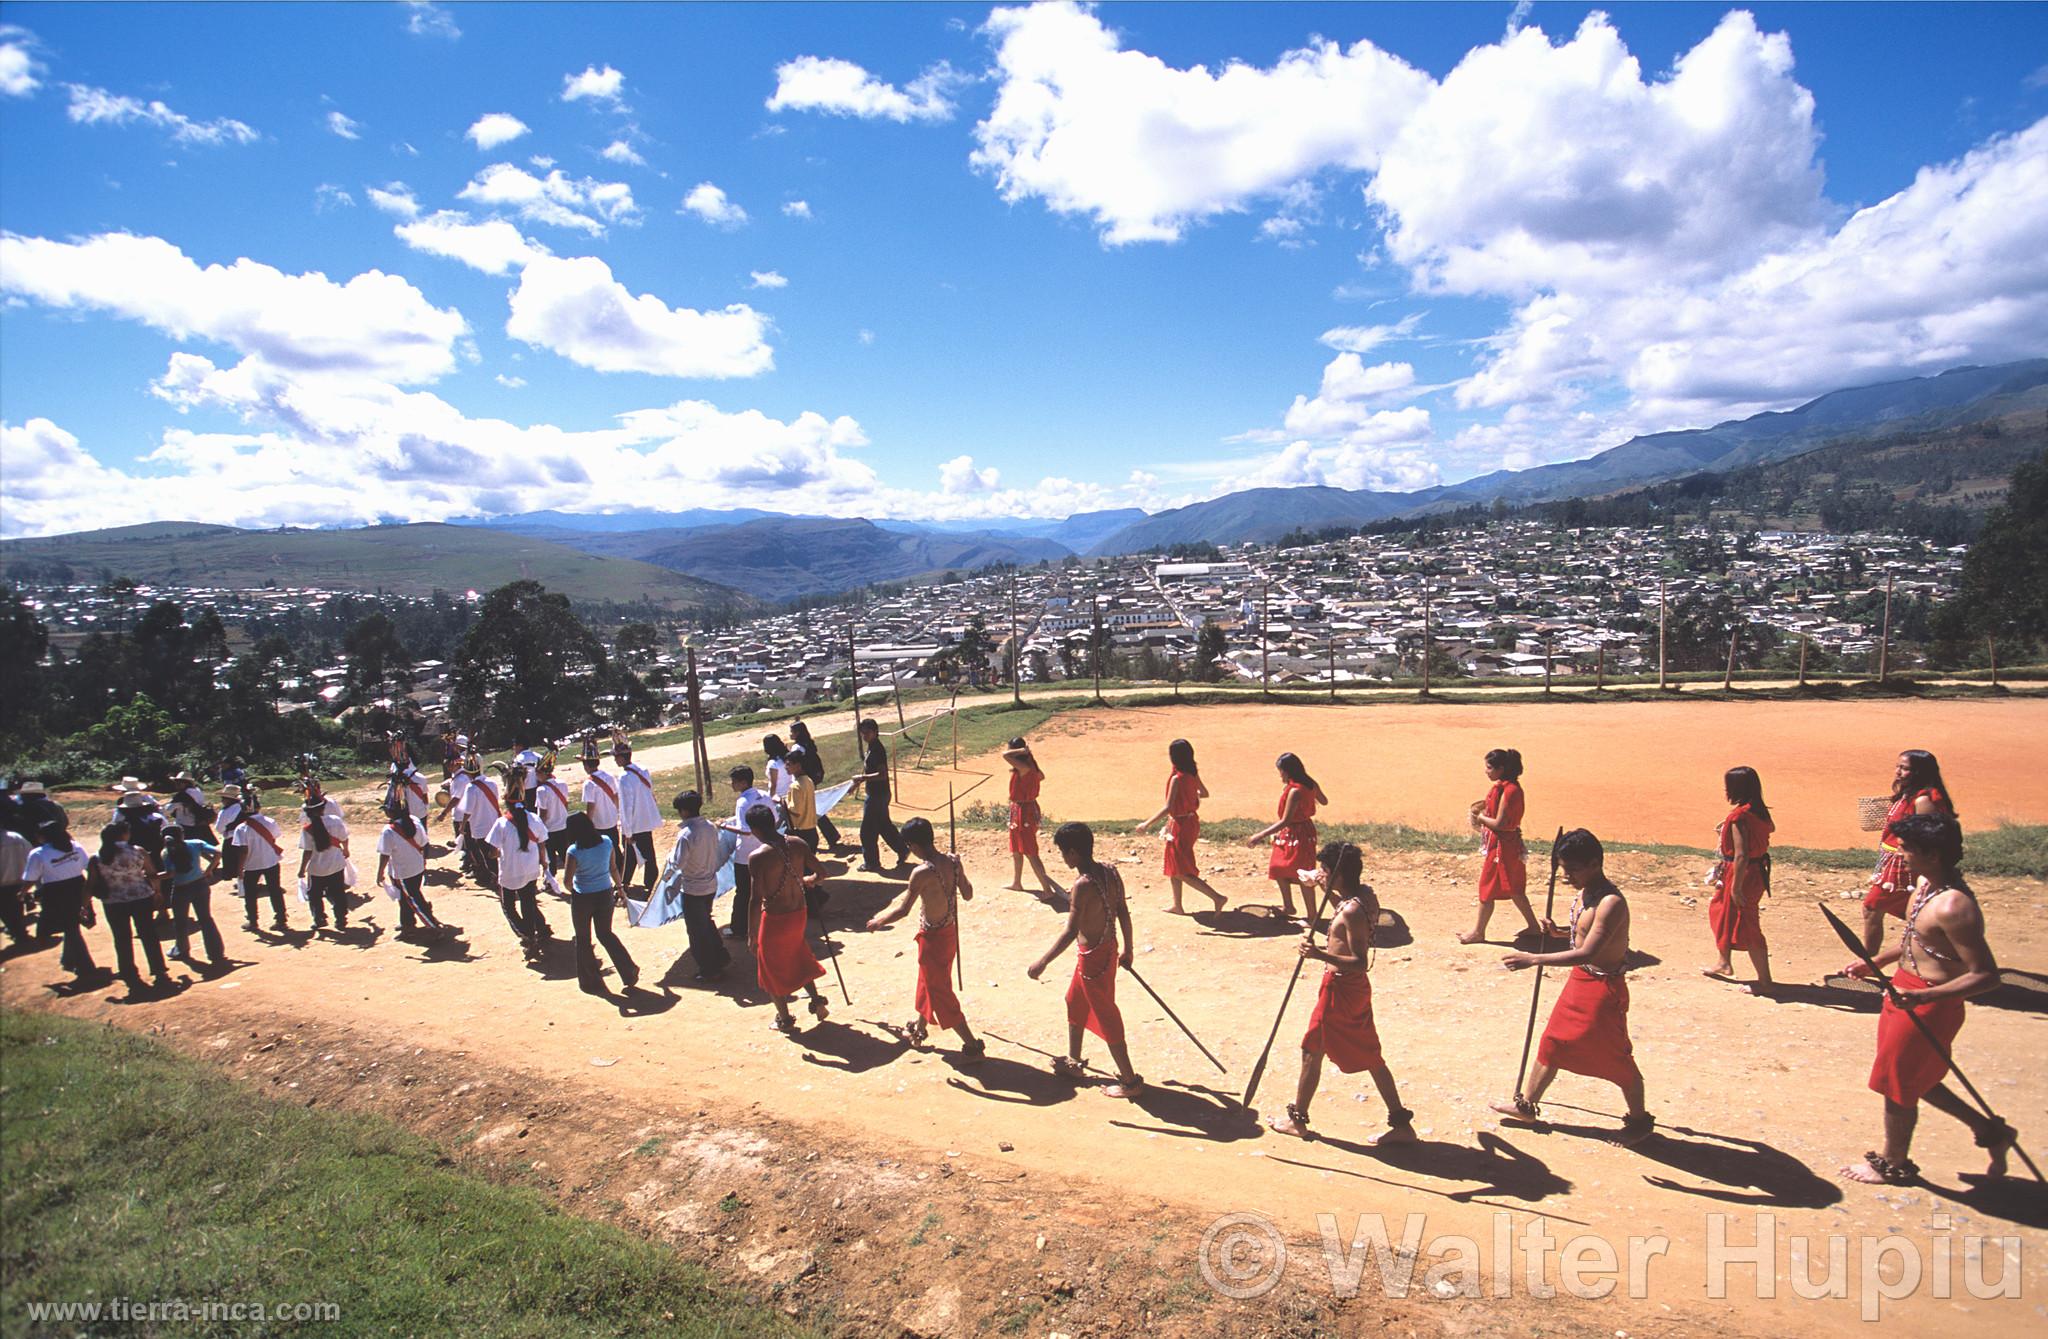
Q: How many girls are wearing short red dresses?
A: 6